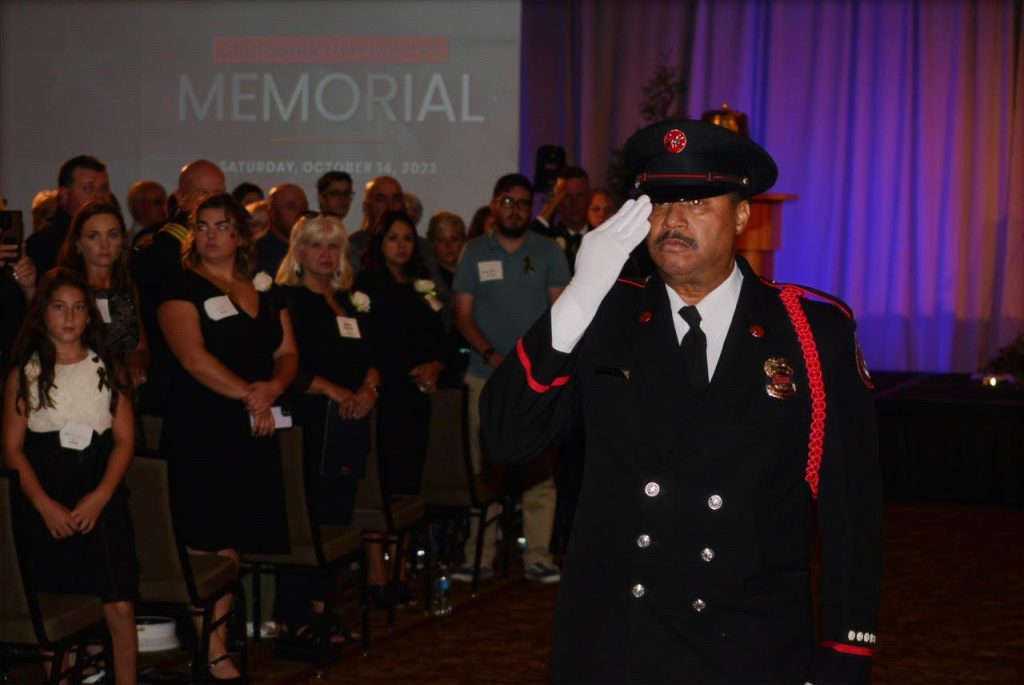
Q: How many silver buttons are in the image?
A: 6